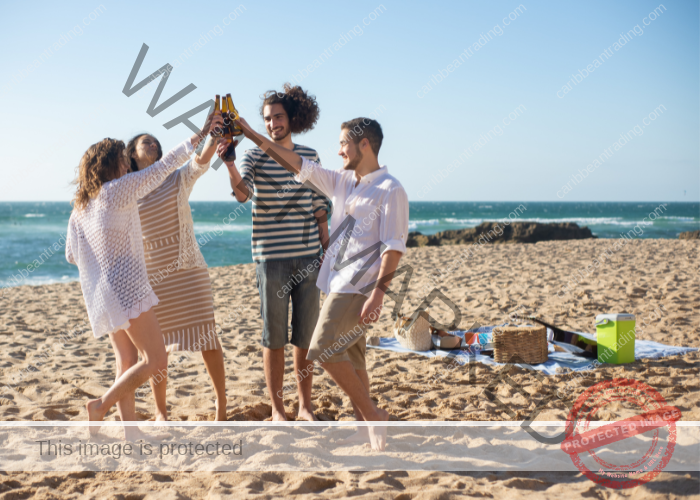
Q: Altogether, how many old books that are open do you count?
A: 0